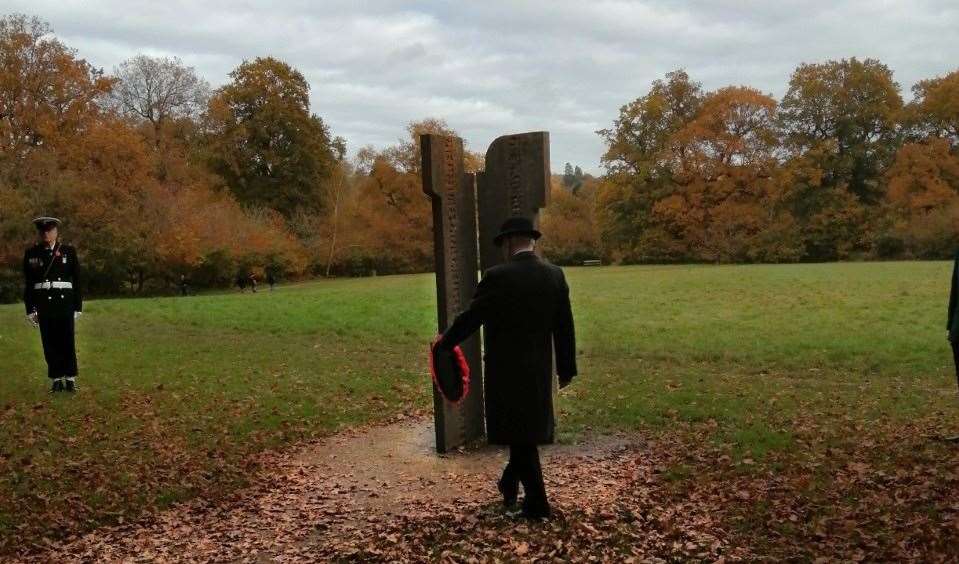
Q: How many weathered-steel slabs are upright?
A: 2